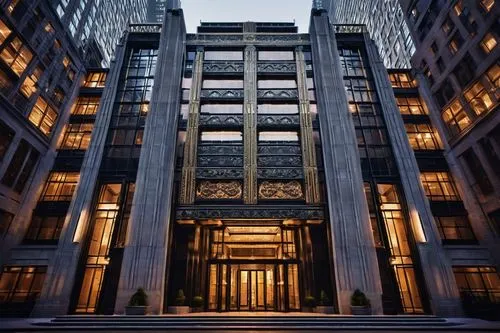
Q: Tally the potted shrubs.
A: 6